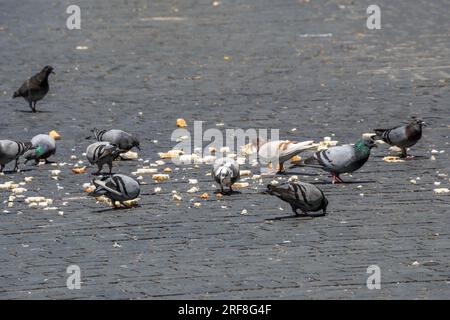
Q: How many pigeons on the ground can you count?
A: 11